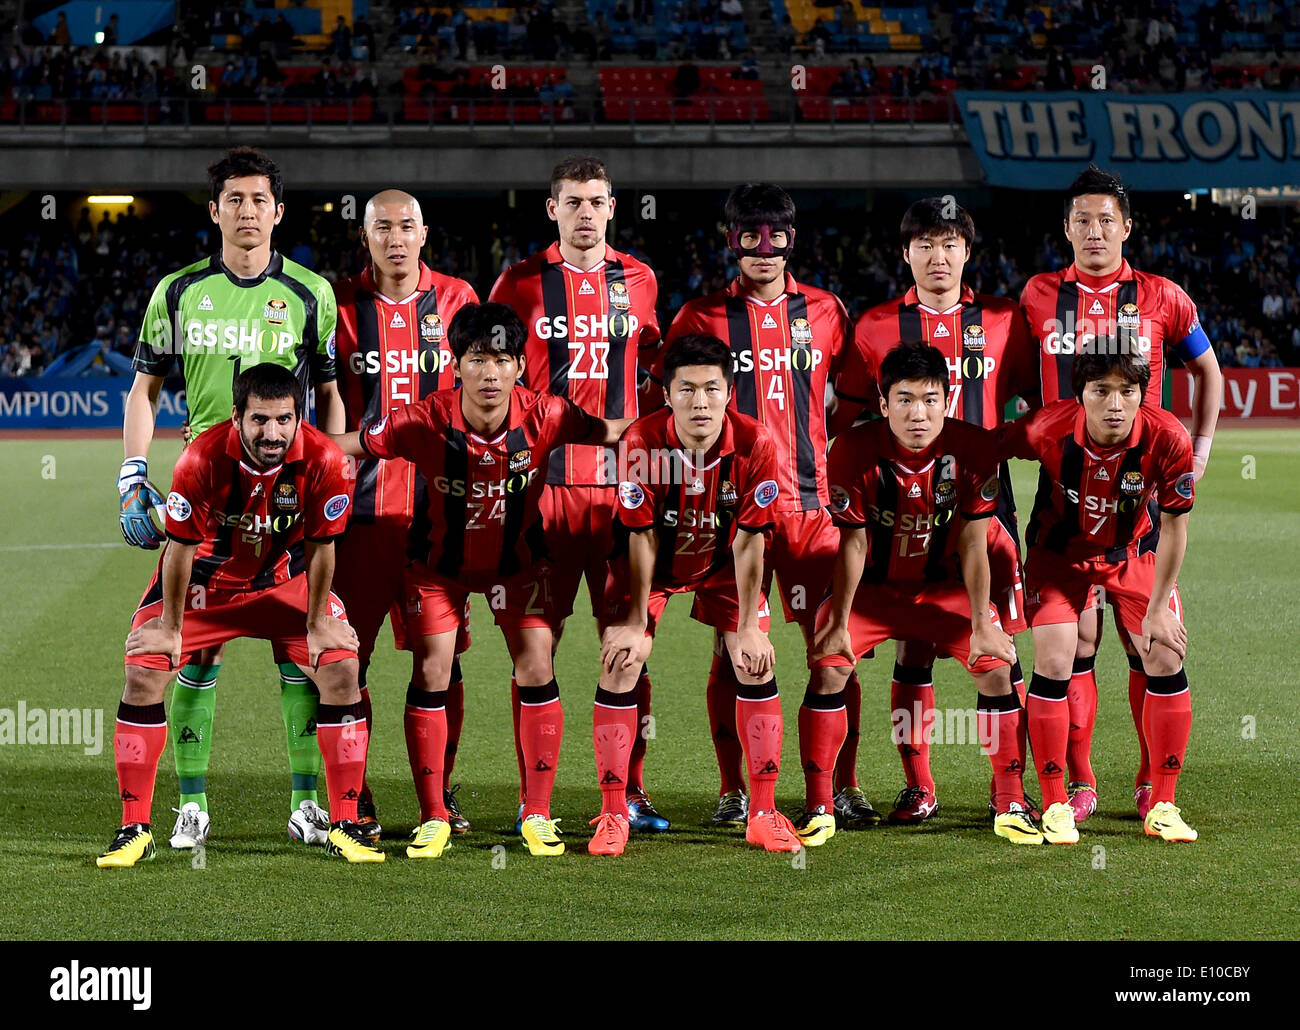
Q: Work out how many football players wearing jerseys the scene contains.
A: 11